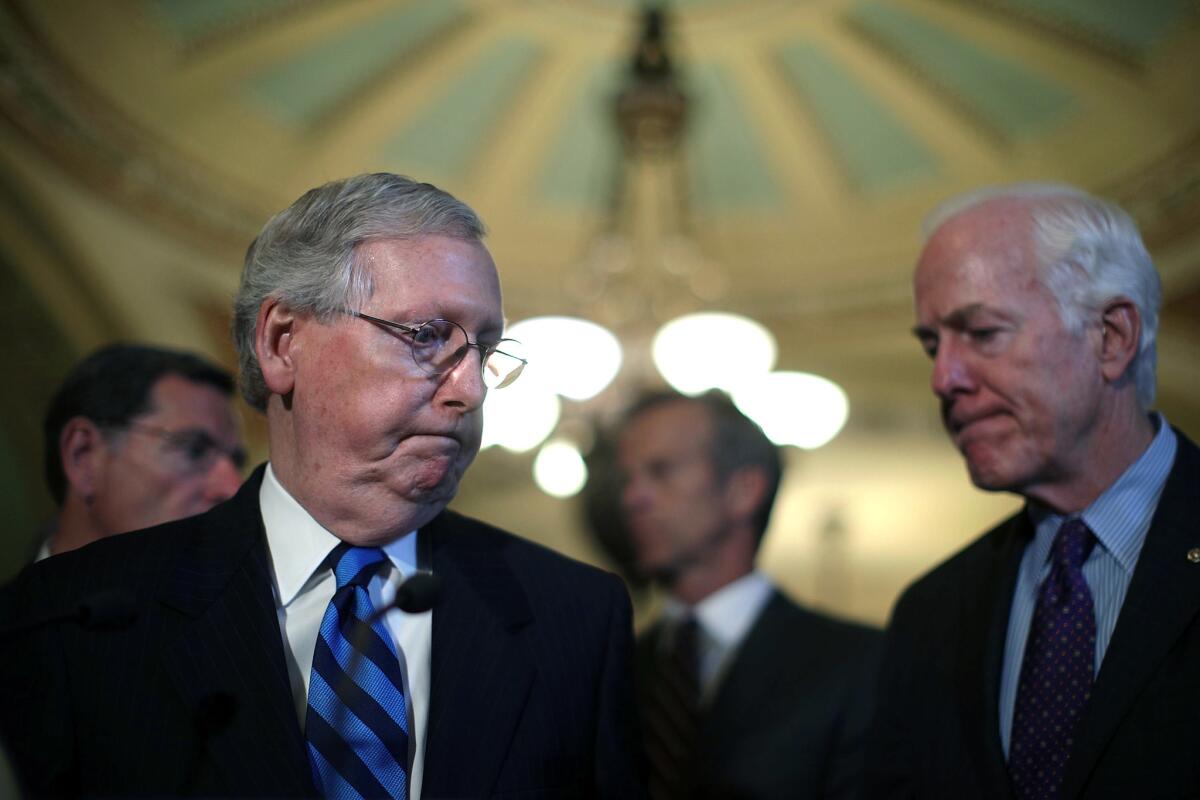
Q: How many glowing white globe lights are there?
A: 5